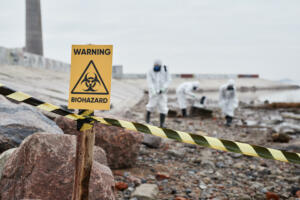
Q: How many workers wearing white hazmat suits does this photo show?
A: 3